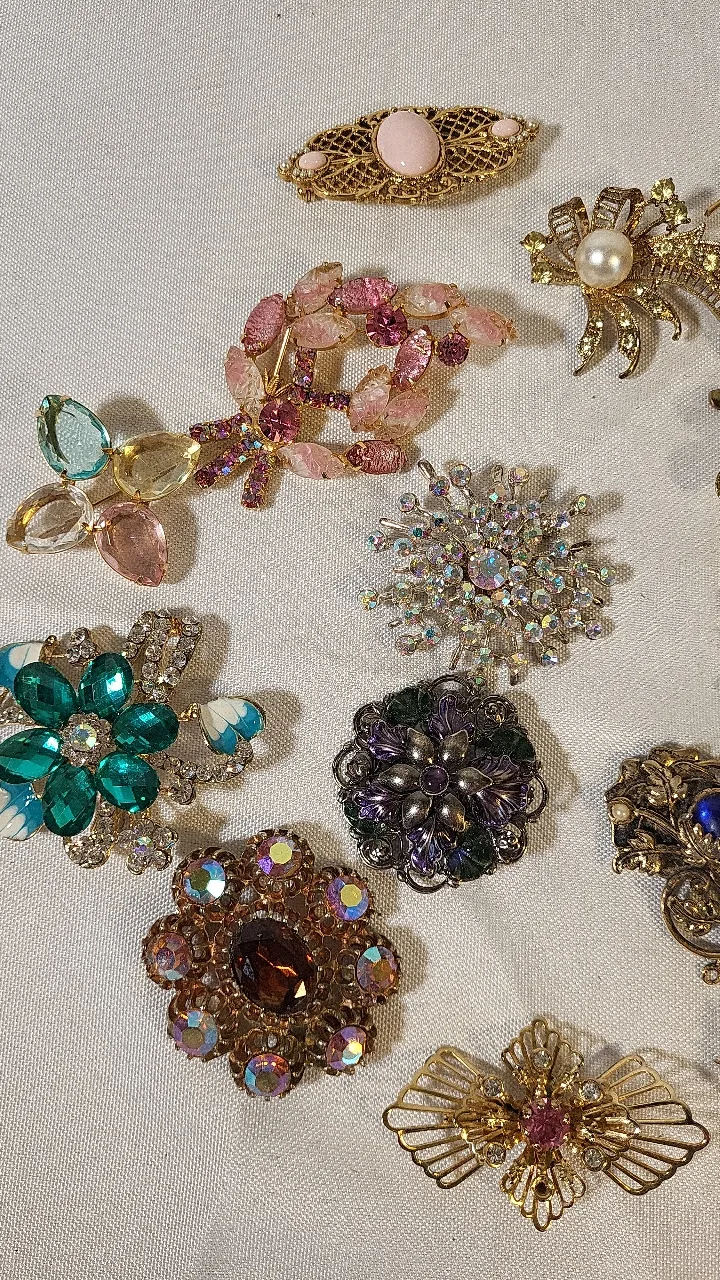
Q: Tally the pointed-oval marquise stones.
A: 12